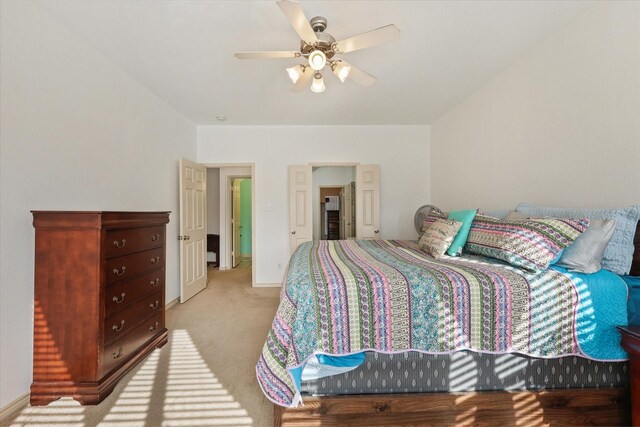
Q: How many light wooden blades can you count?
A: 5